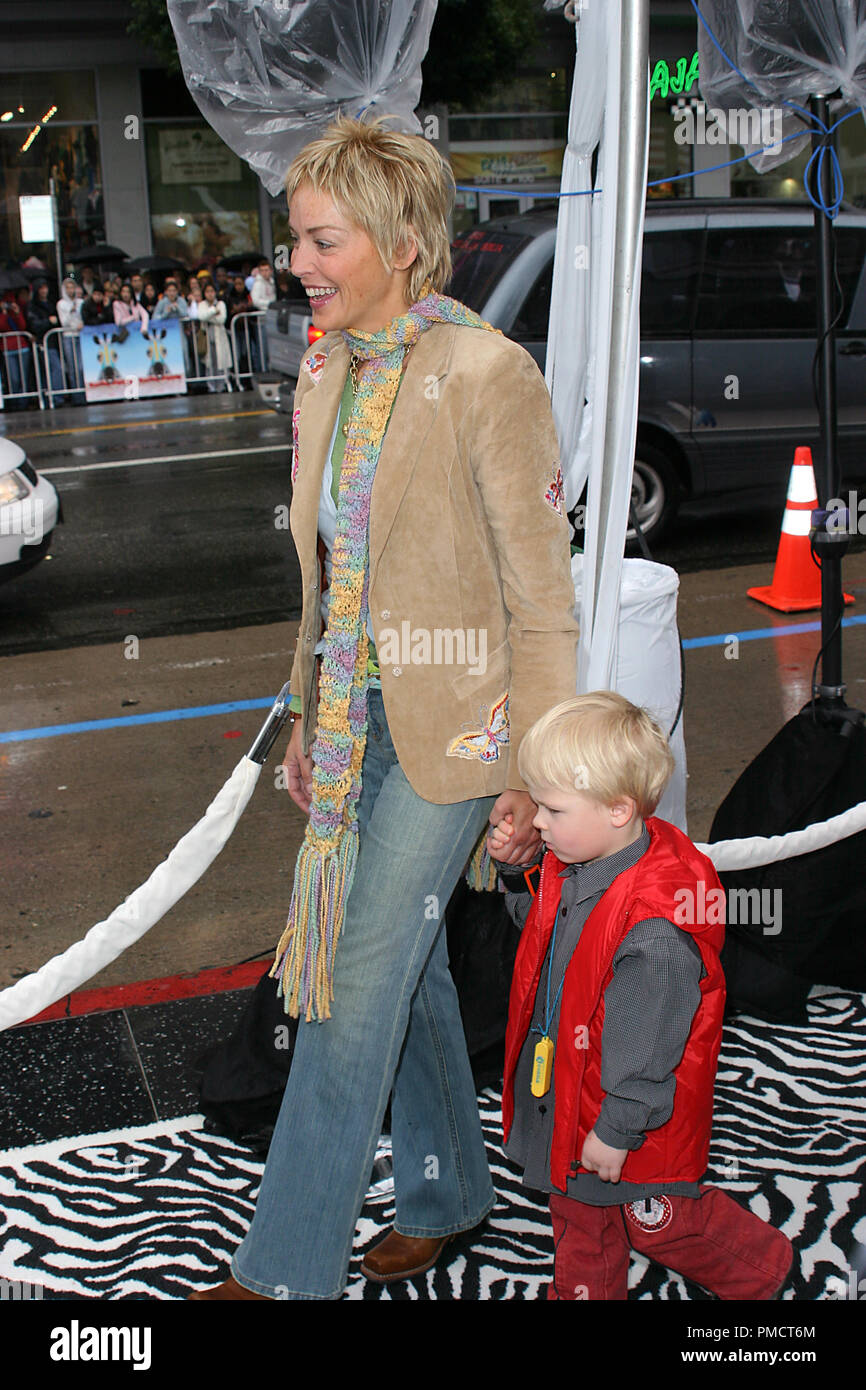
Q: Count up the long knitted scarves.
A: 1